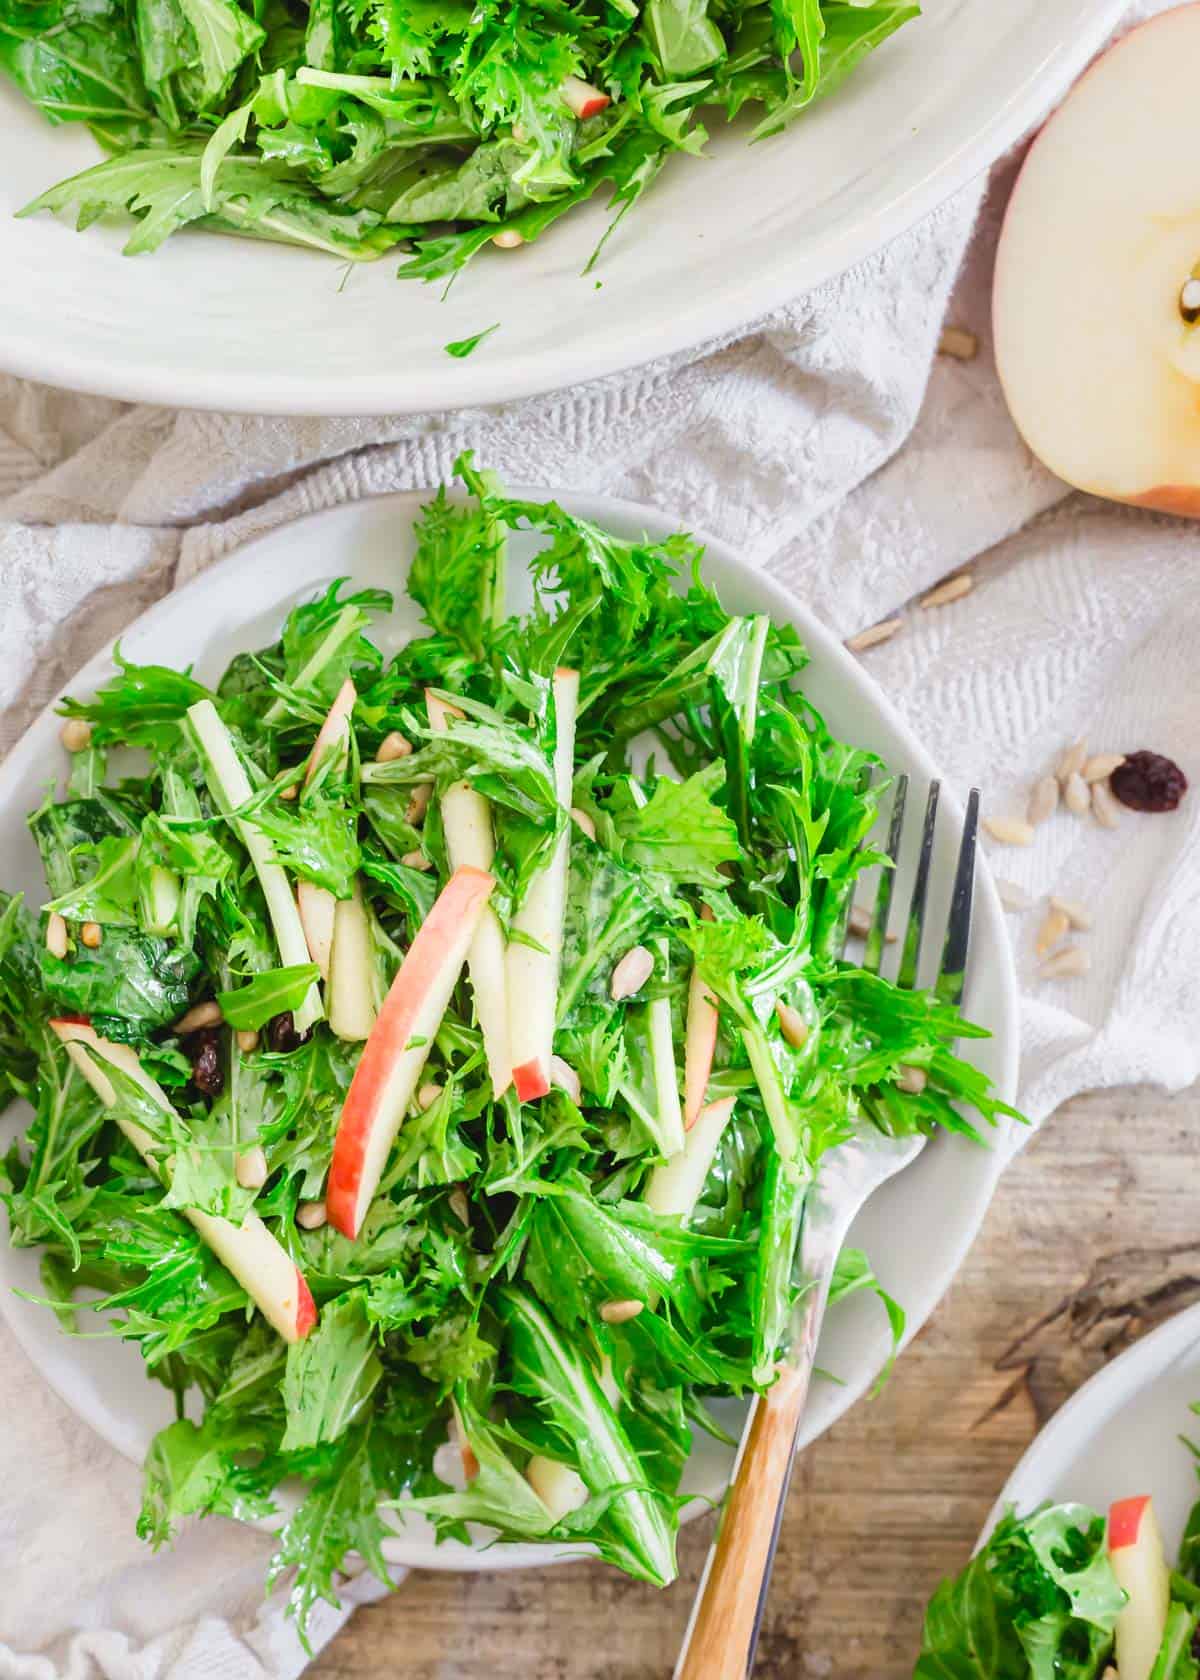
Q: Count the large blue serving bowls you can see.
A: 0